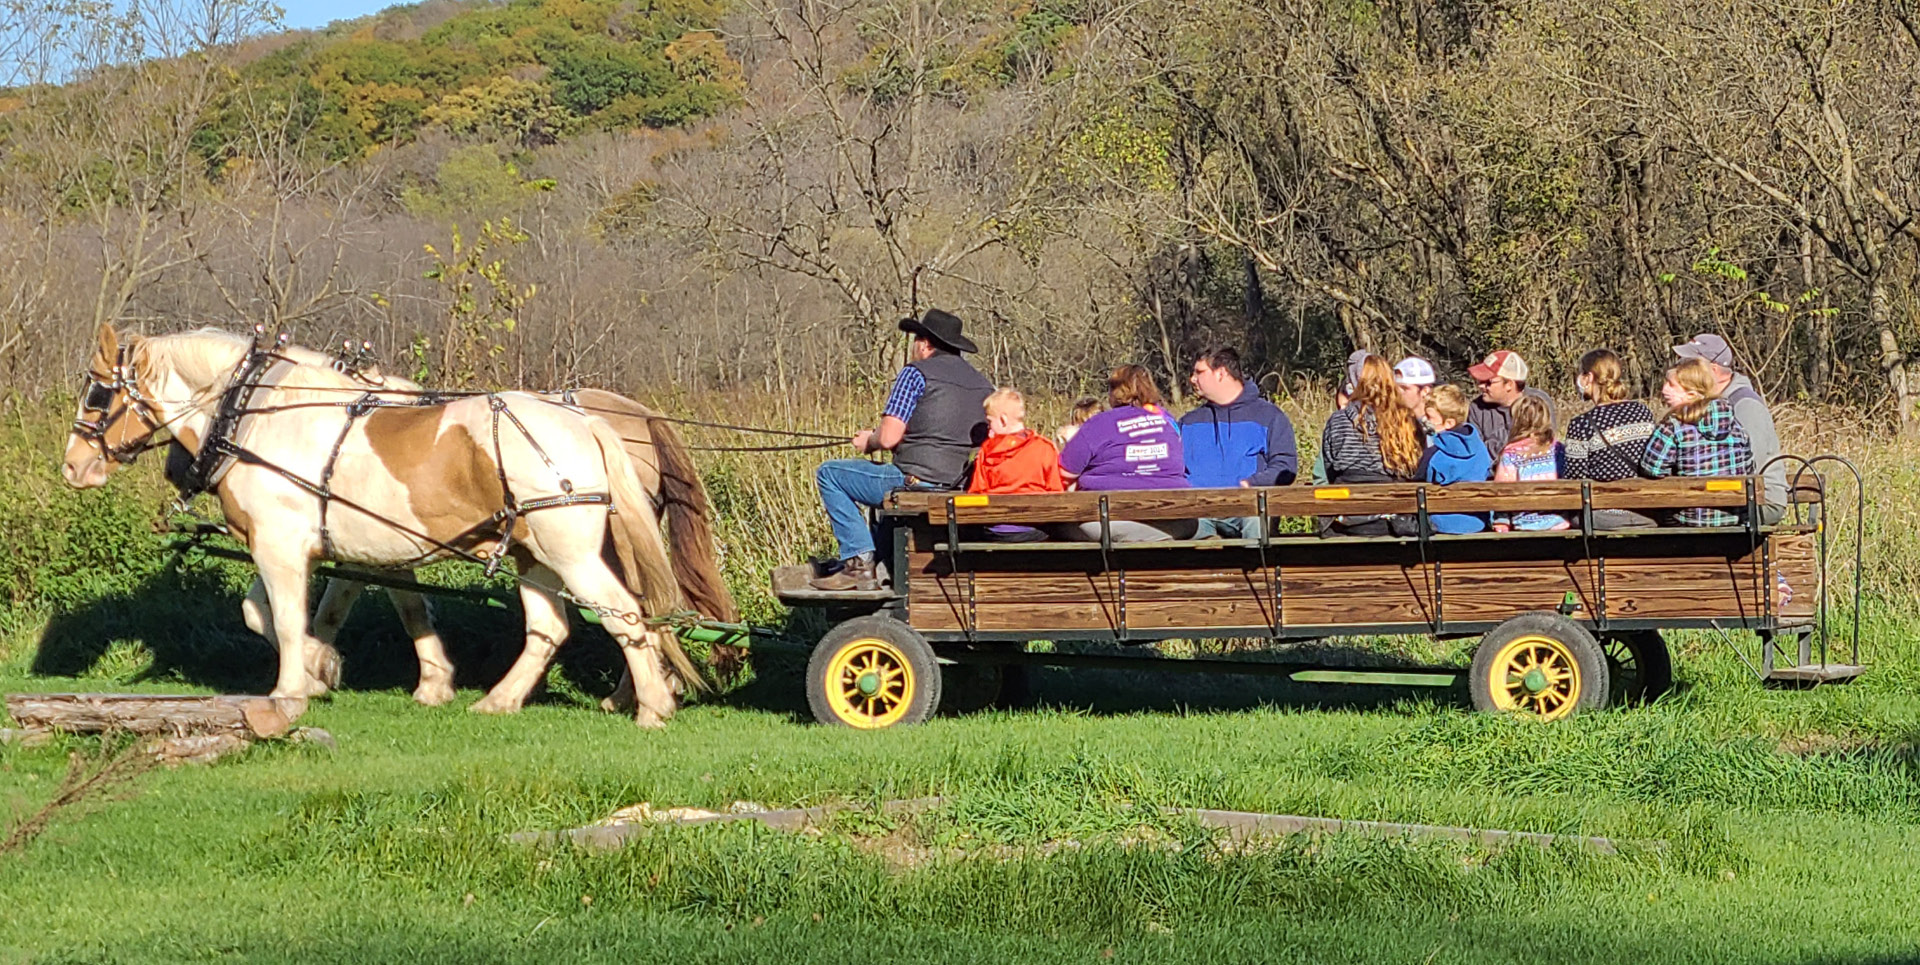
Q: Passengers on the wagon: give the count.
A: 13